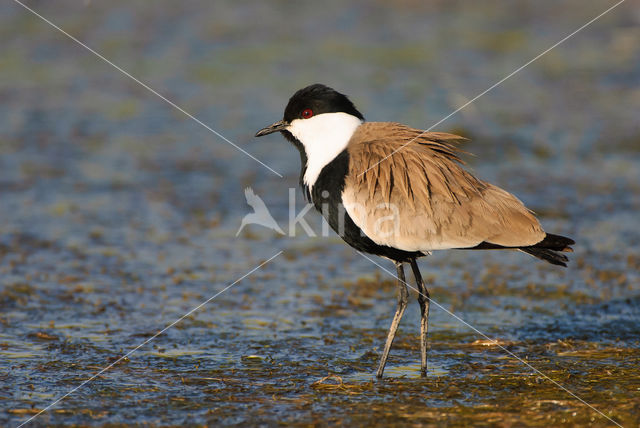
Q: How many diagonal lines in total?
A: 4